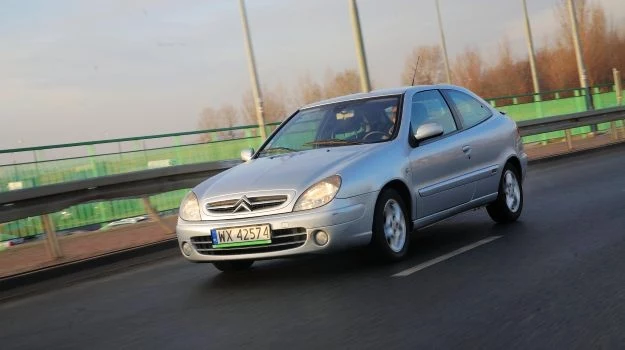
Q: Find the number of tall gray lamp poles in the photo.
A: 5